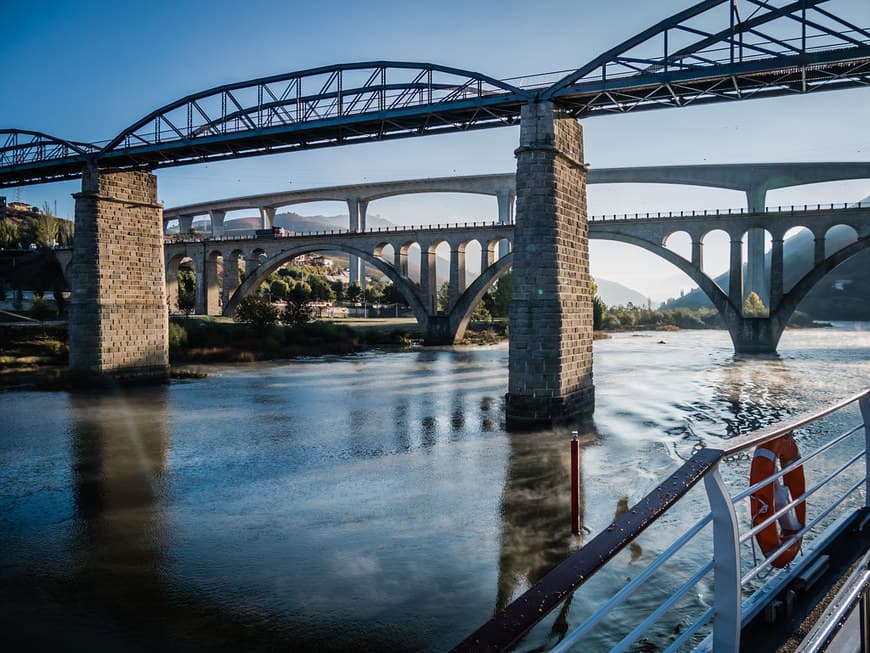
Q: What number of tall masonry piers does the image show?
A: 2